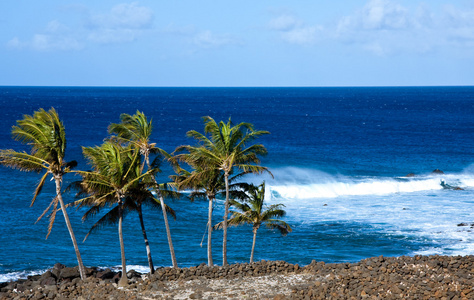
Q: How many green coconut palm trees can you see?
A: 7